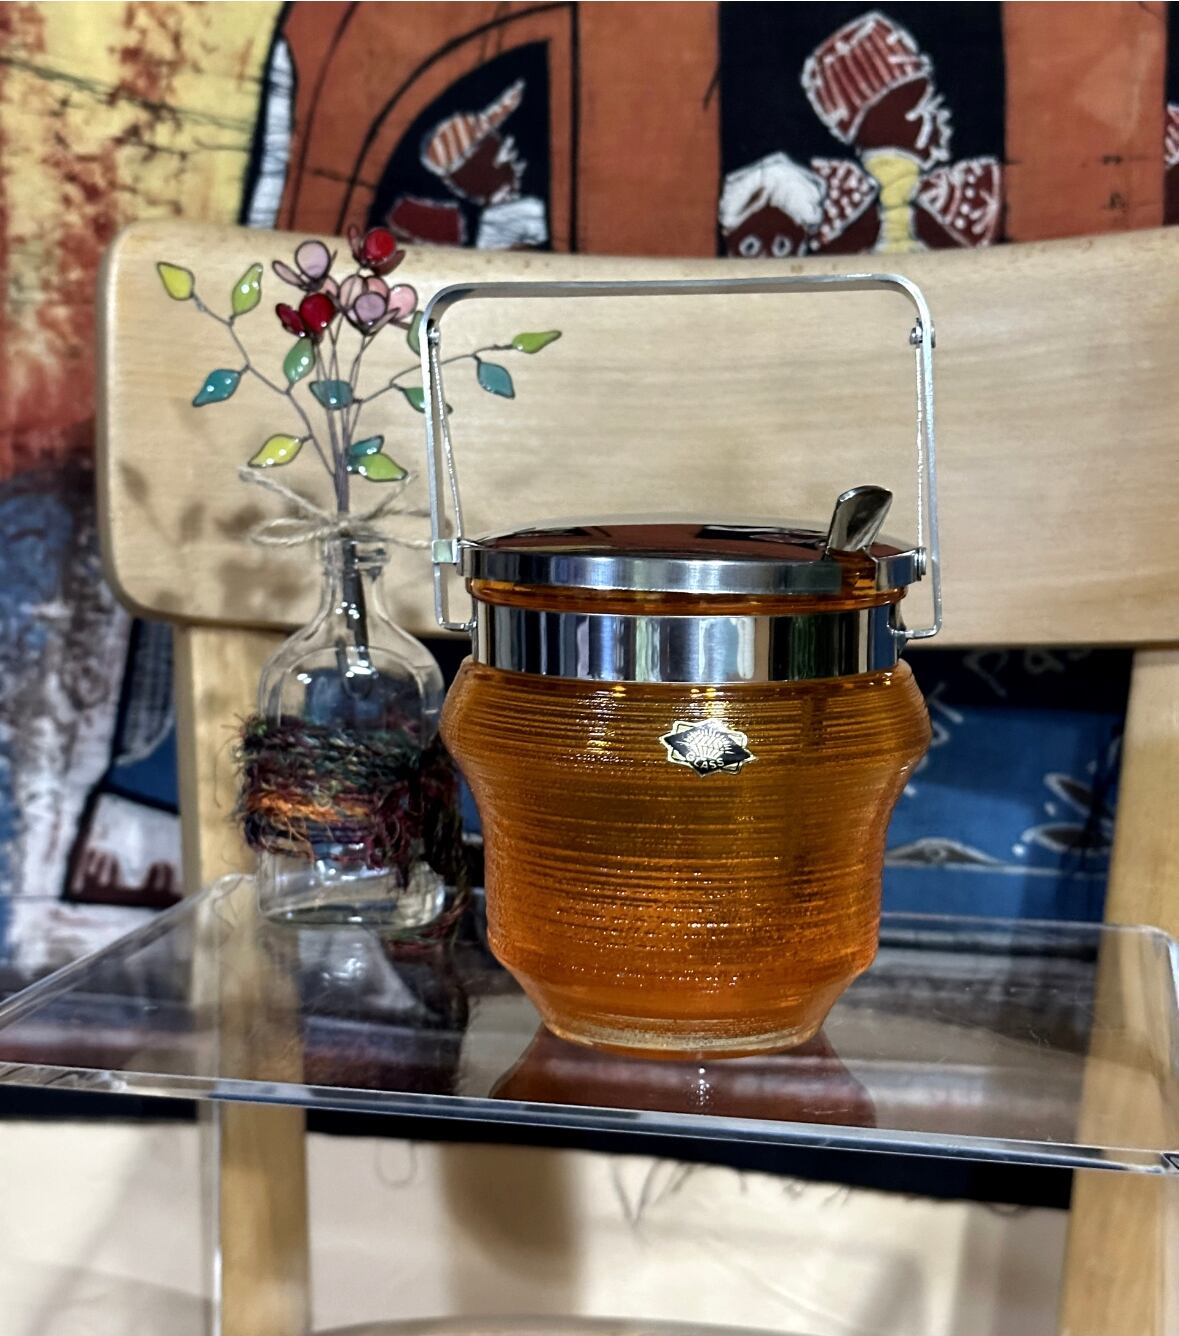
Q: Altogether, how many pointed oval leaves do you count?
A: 12